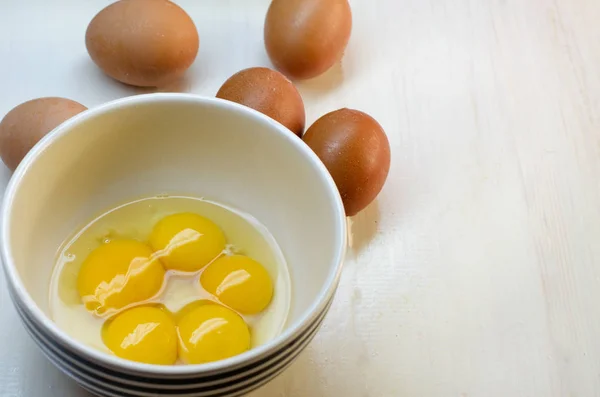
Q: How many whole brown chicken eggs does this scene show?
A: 5